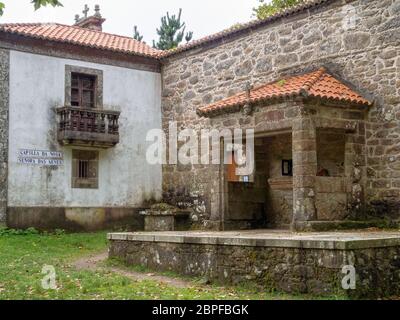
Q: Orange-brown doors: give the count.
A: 1